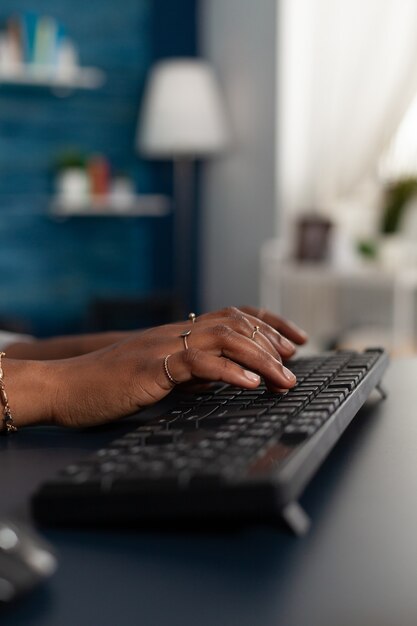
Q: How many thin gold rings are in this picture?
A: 4